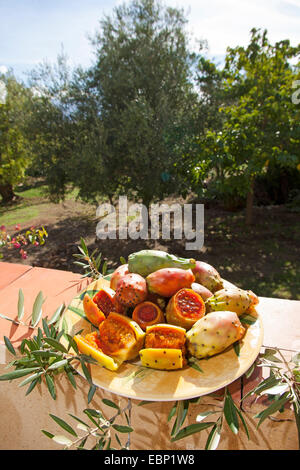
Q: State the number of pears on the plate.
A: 13